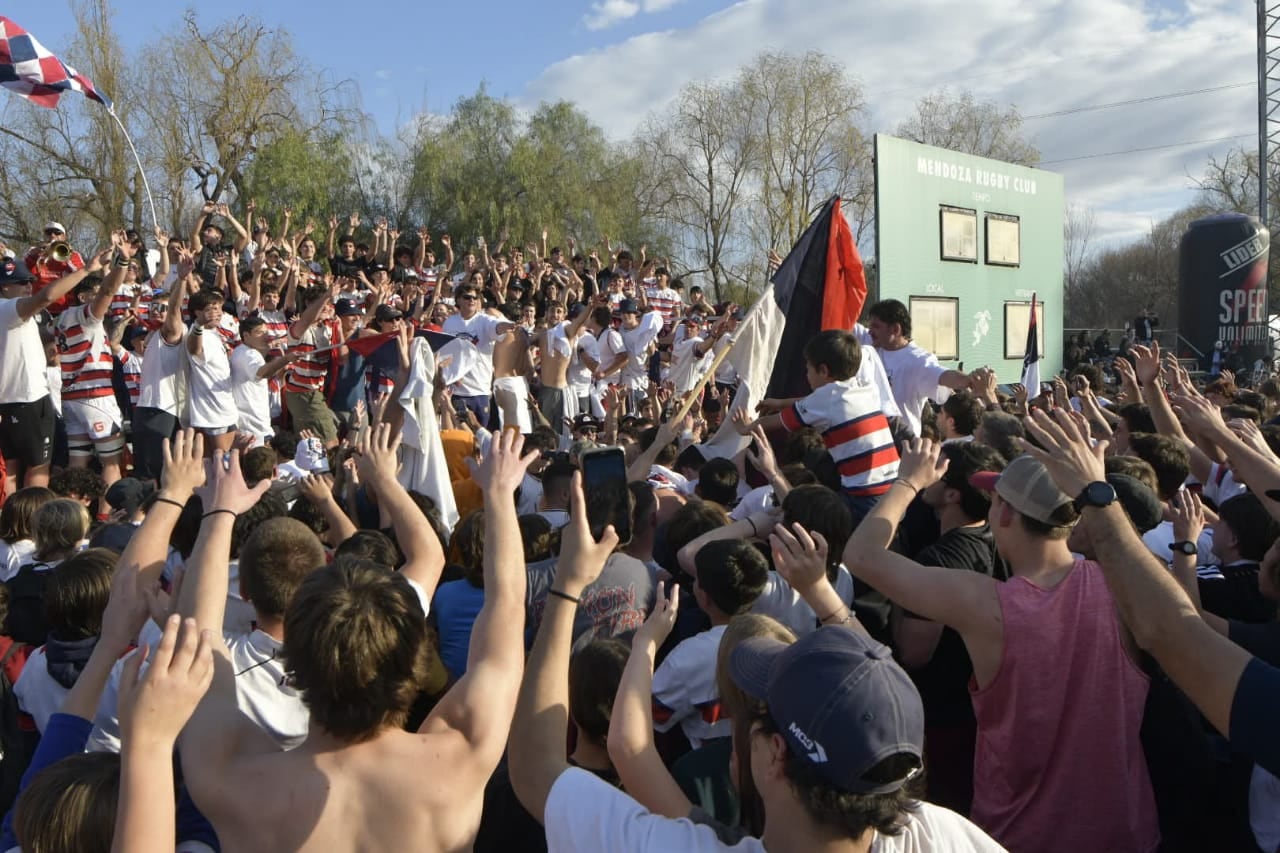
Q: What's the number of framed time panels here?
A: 2